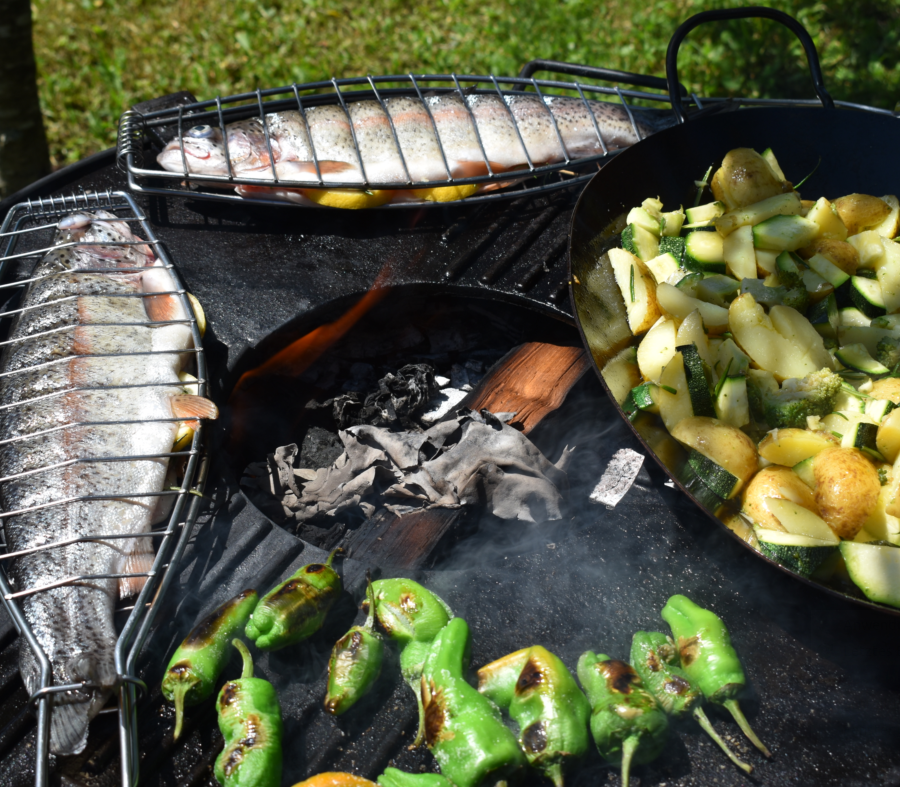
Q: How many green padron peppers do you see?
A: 11